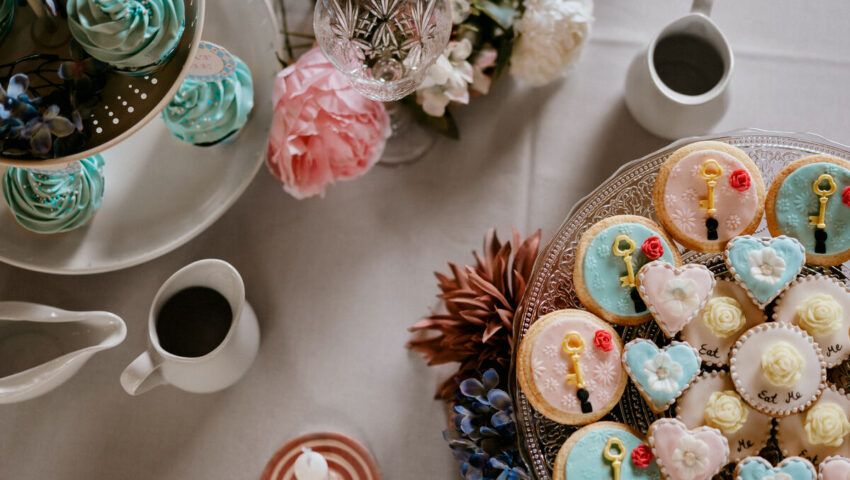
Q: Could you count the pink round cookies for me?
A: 2